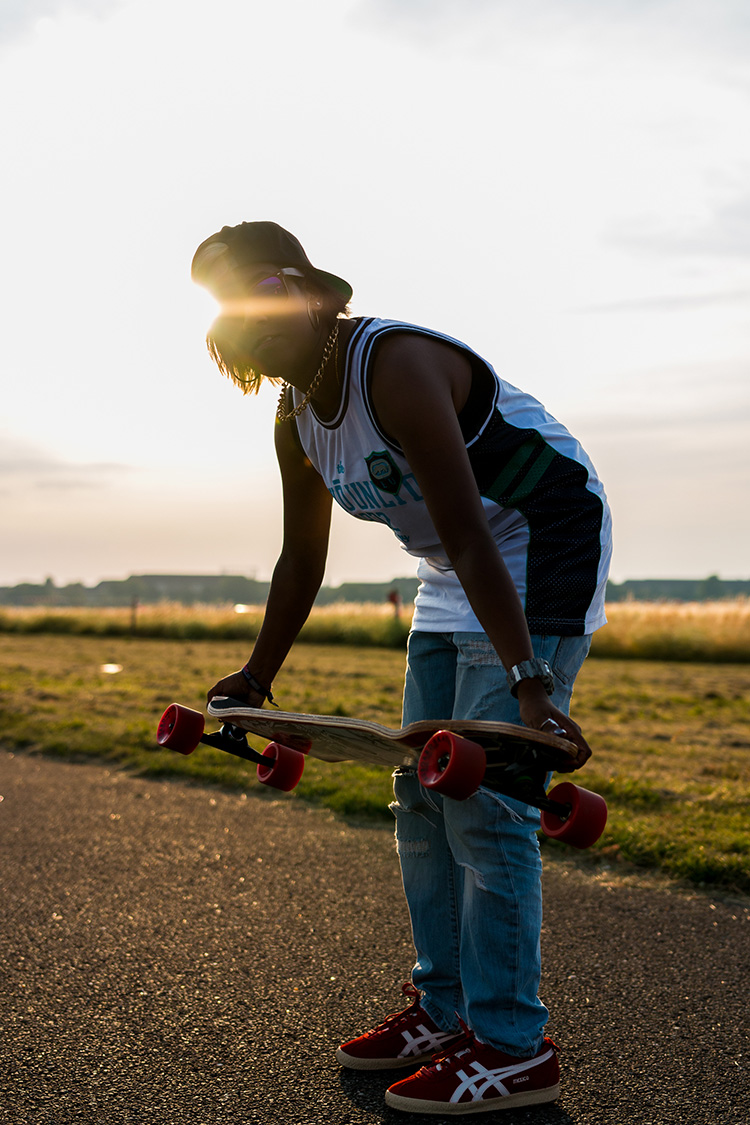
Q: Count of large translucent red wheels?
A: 4